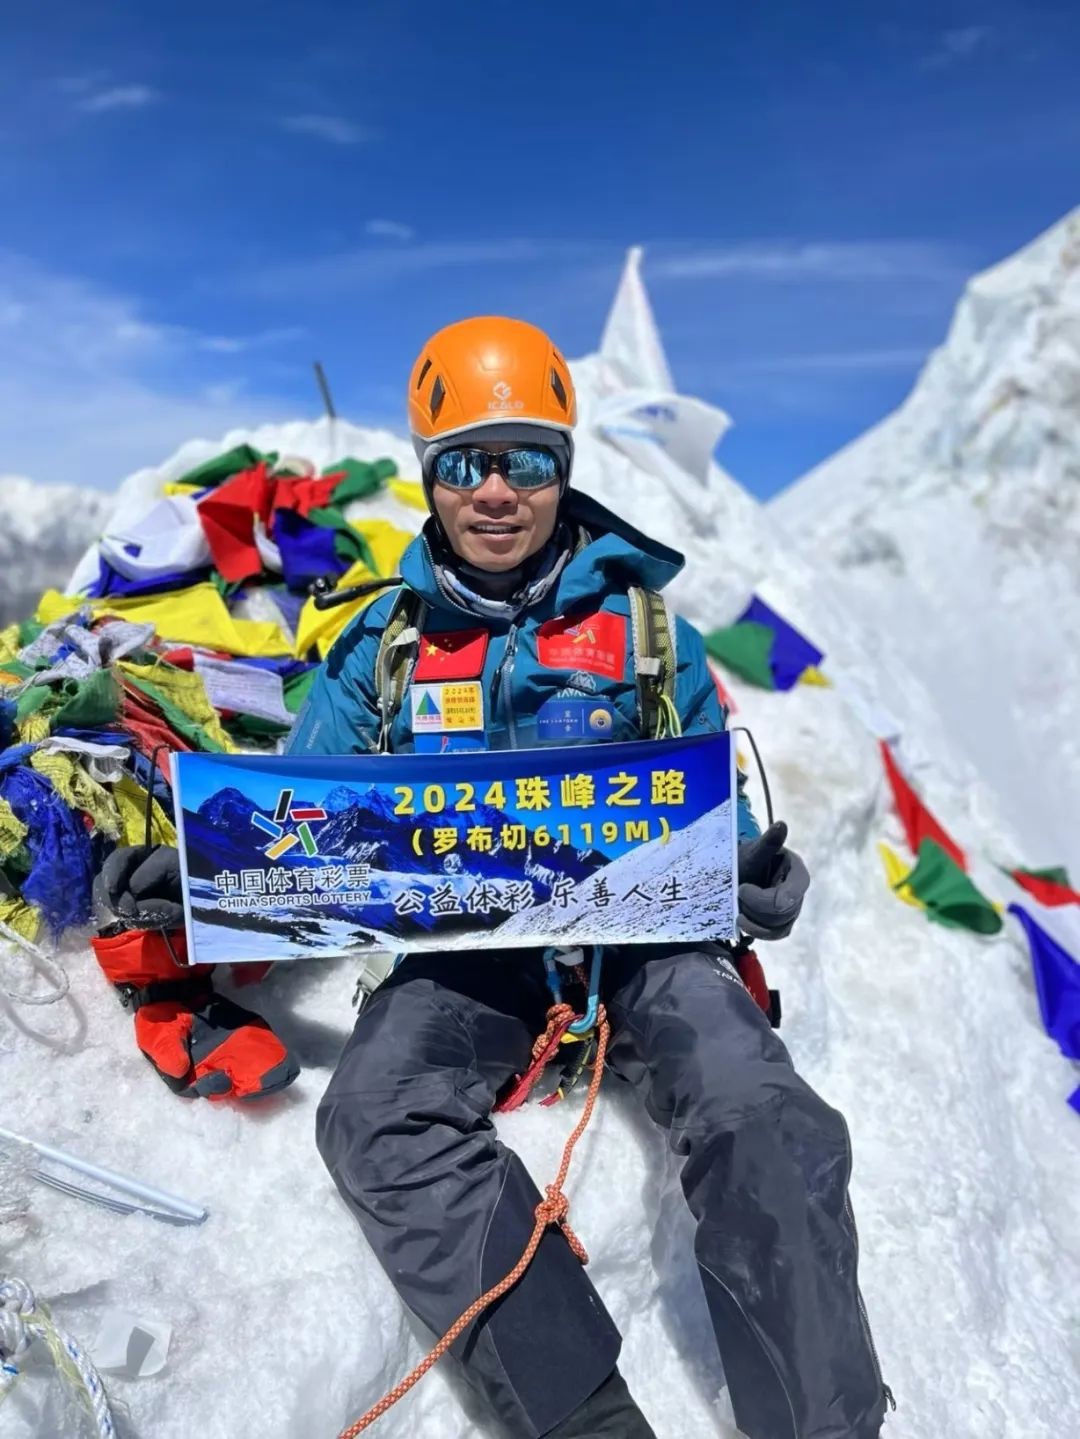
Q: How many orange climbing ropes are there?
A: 1